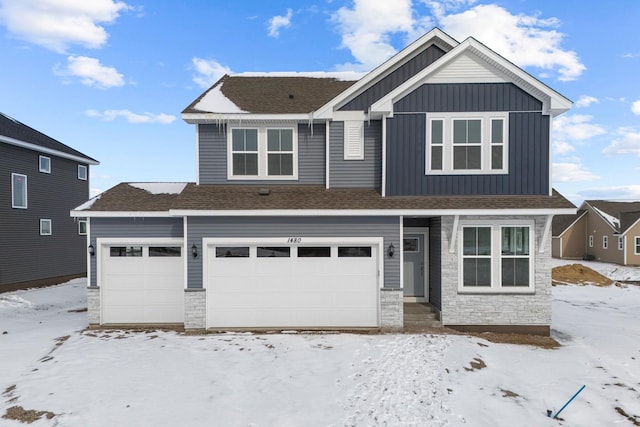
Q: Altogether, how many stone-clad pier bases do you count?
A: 3